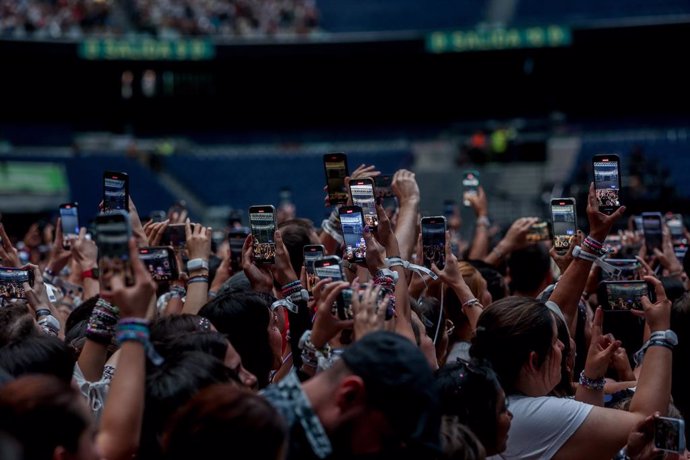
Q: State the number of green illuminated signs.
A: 2